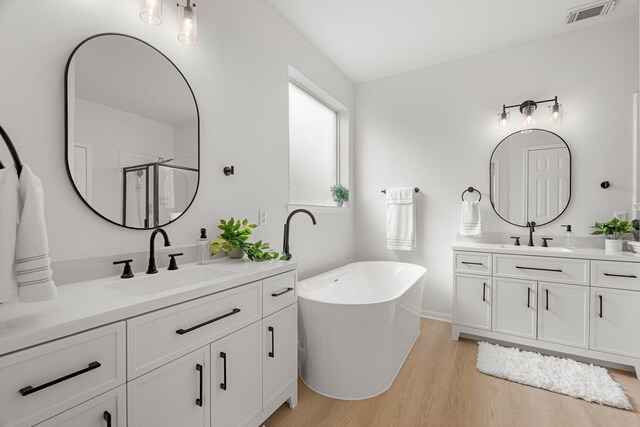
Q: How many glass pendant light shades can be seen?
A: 5